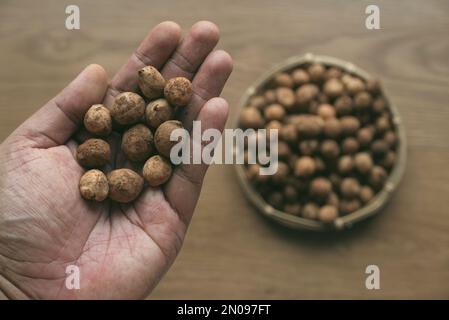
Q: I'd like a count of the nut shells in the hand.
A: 11